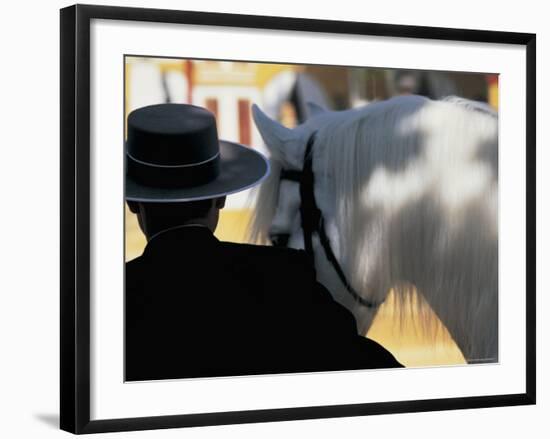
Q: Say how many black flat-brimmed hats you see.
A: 1